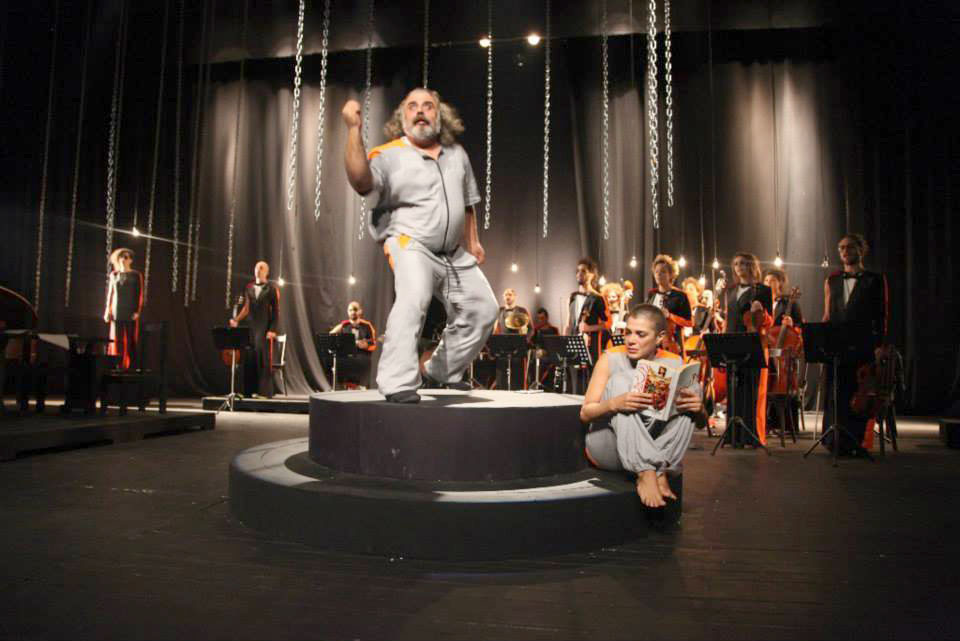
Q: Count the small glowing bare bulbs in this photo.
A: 12